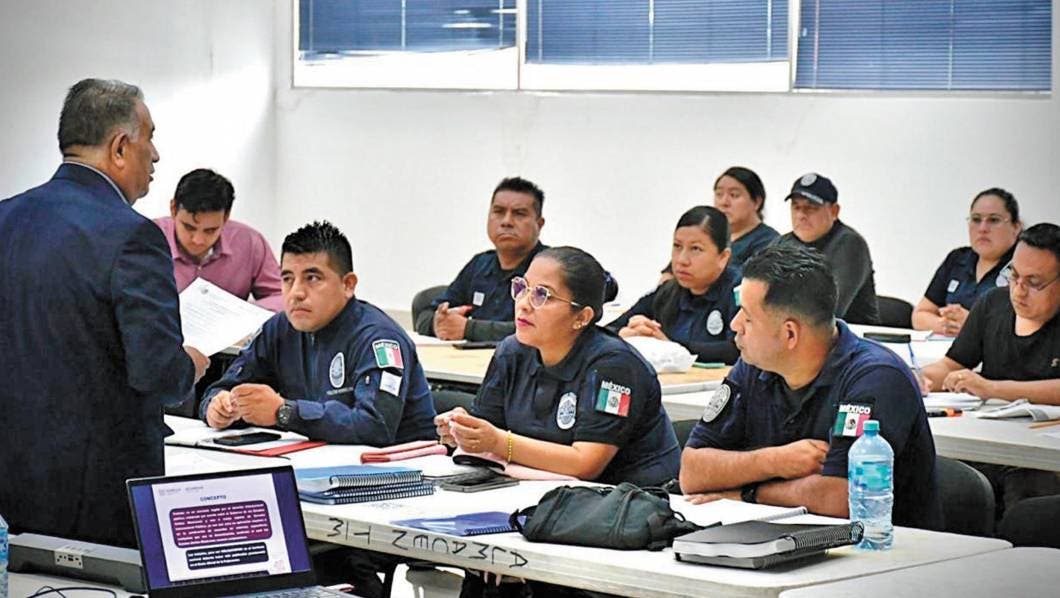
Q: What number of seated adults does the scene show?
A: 10